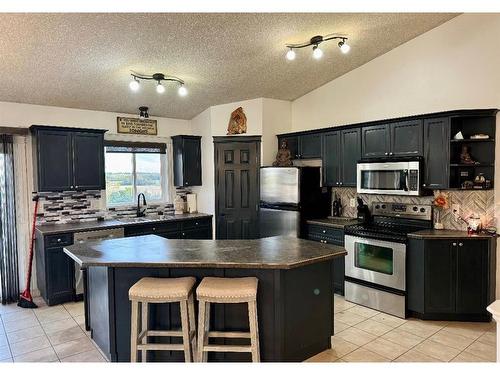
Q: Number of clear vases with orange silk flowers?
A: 1